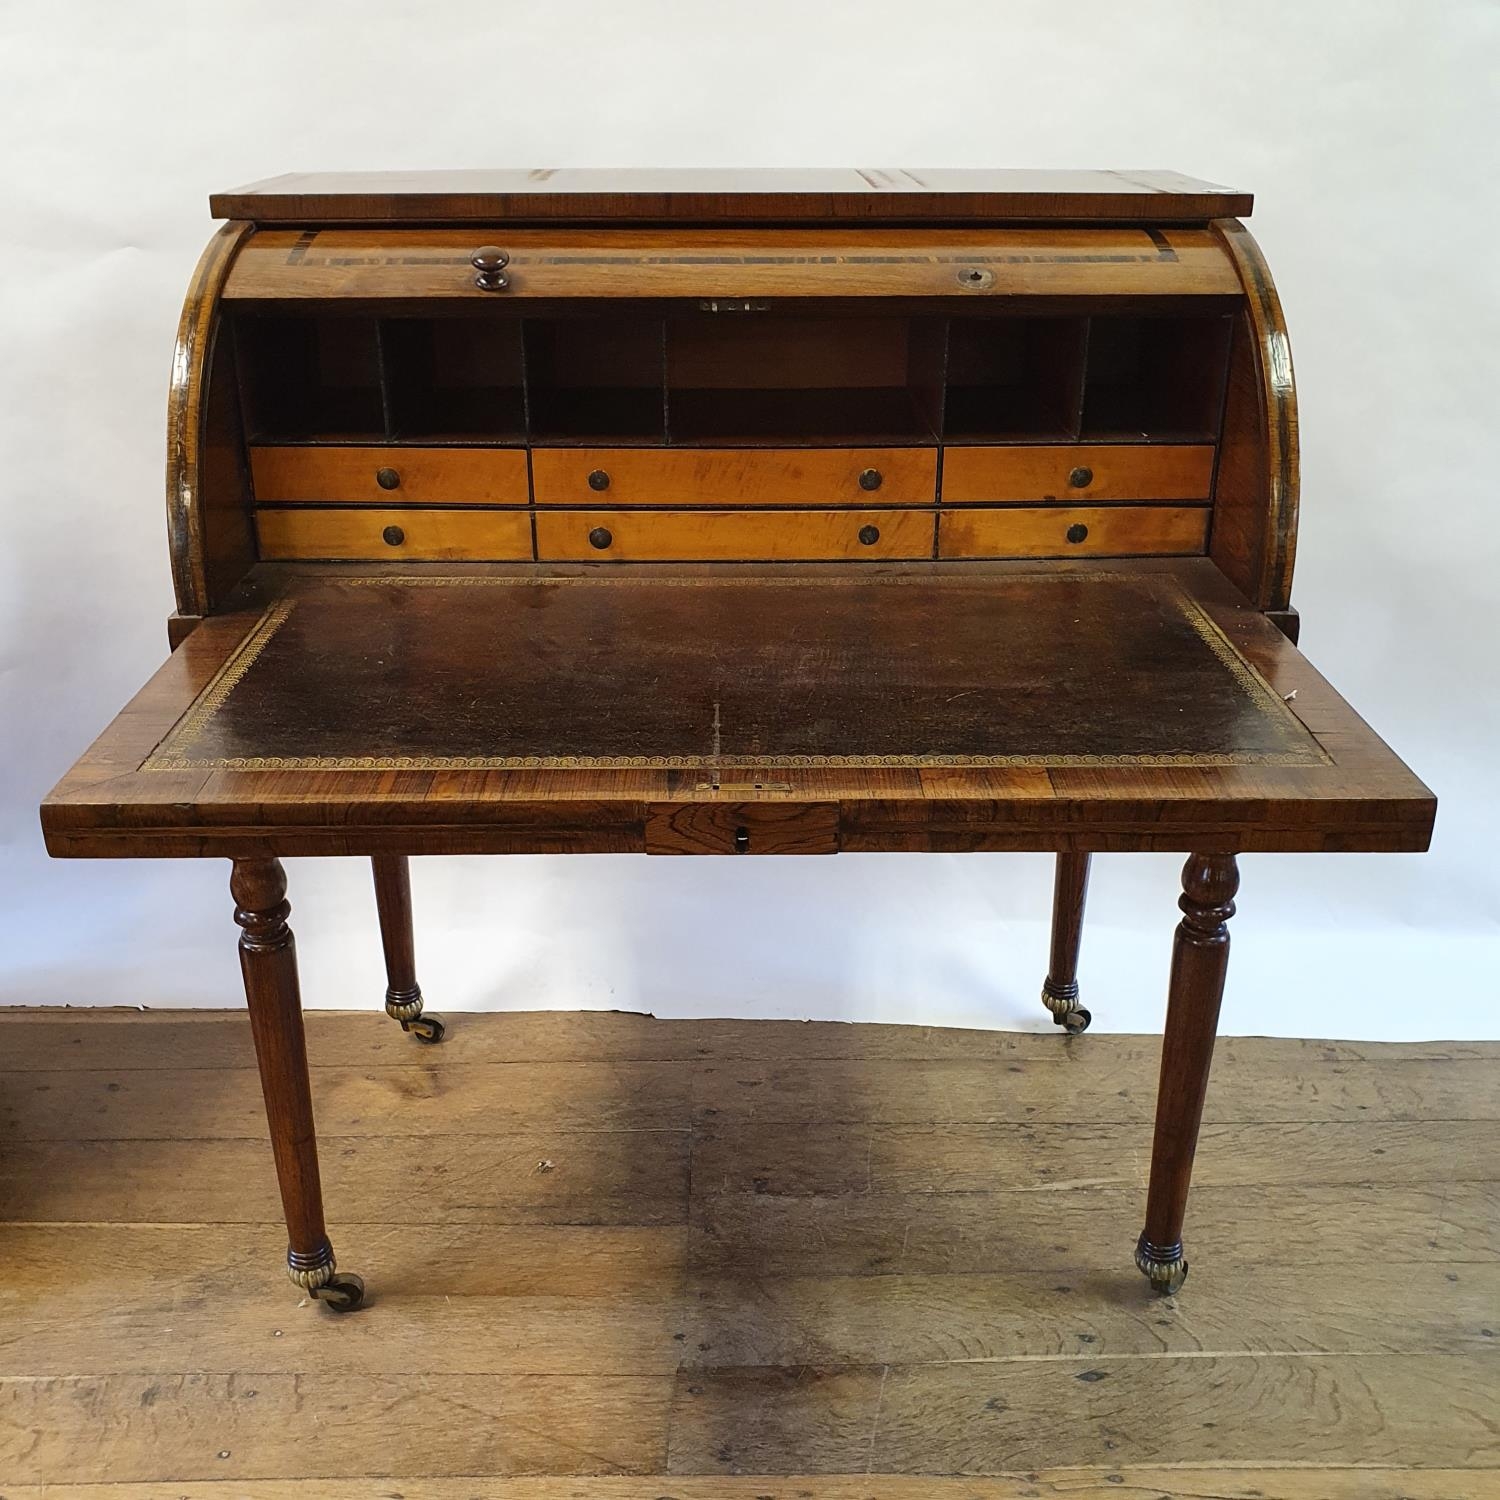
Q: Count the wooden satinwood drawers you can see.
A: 6